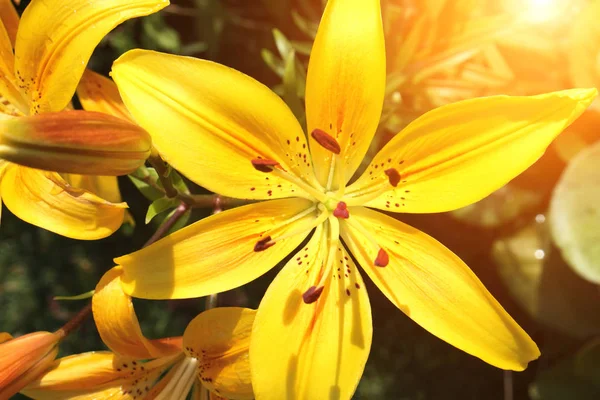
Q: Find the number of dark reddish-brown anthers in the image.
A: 6